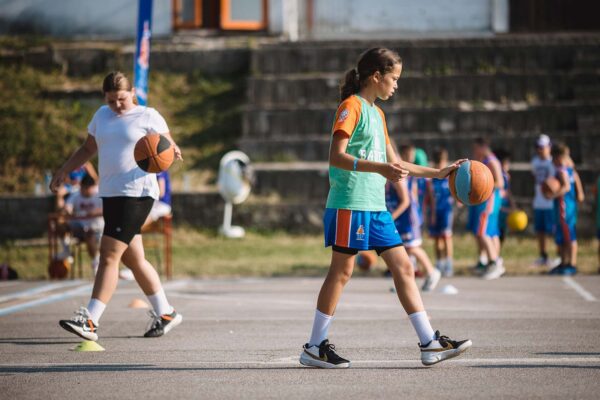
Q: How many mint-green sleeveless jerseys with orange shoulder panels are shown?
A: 1